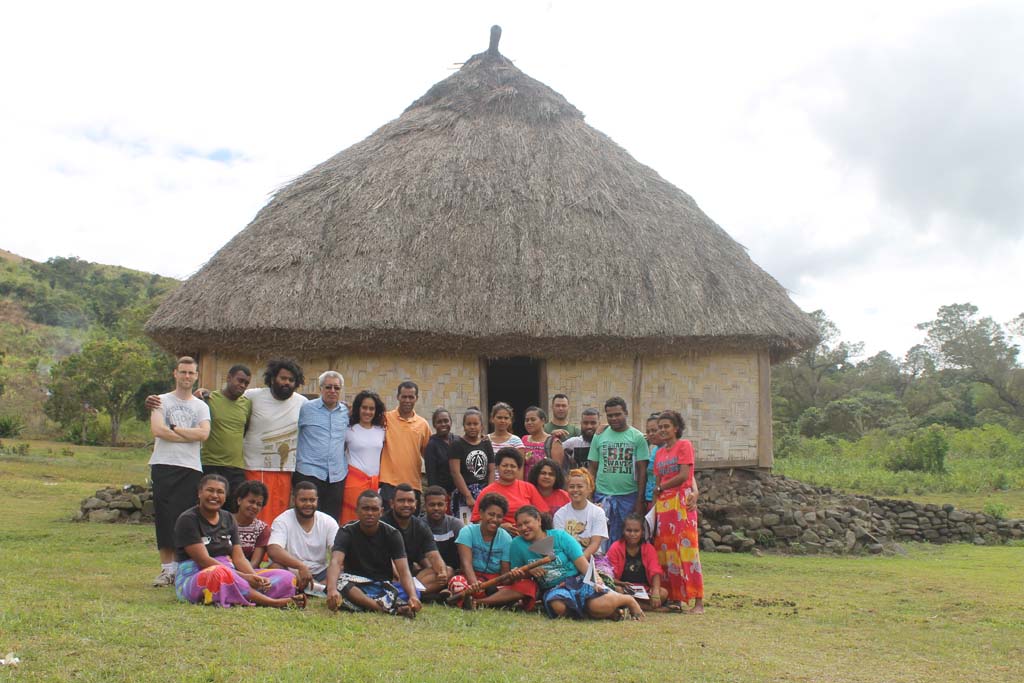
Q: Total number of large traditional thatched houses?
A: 1